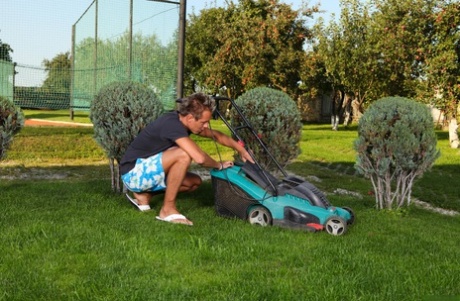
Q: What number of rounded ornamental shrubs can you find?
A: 4